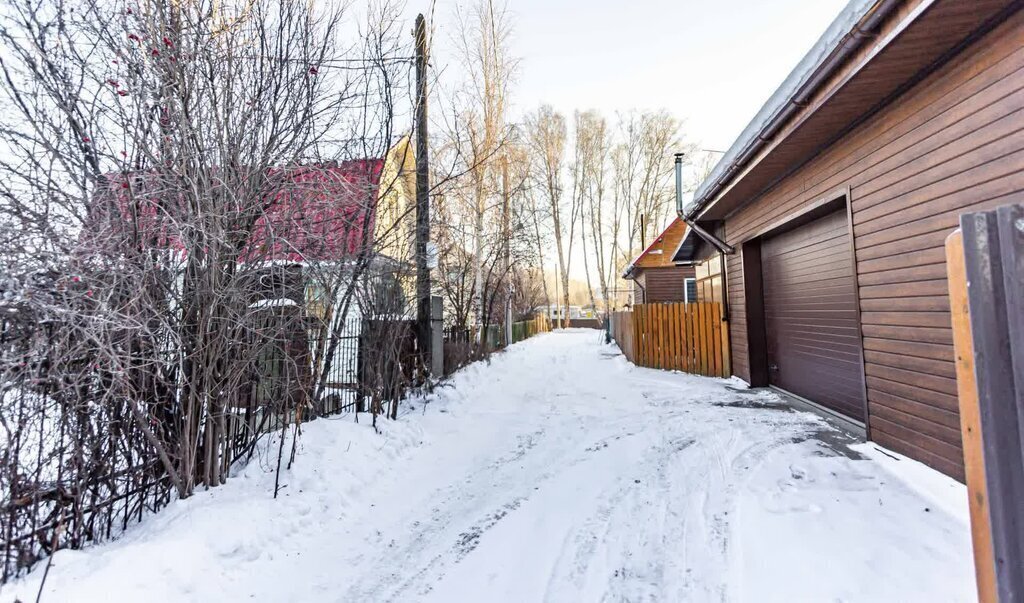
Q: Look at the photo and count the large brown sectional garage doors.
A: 1